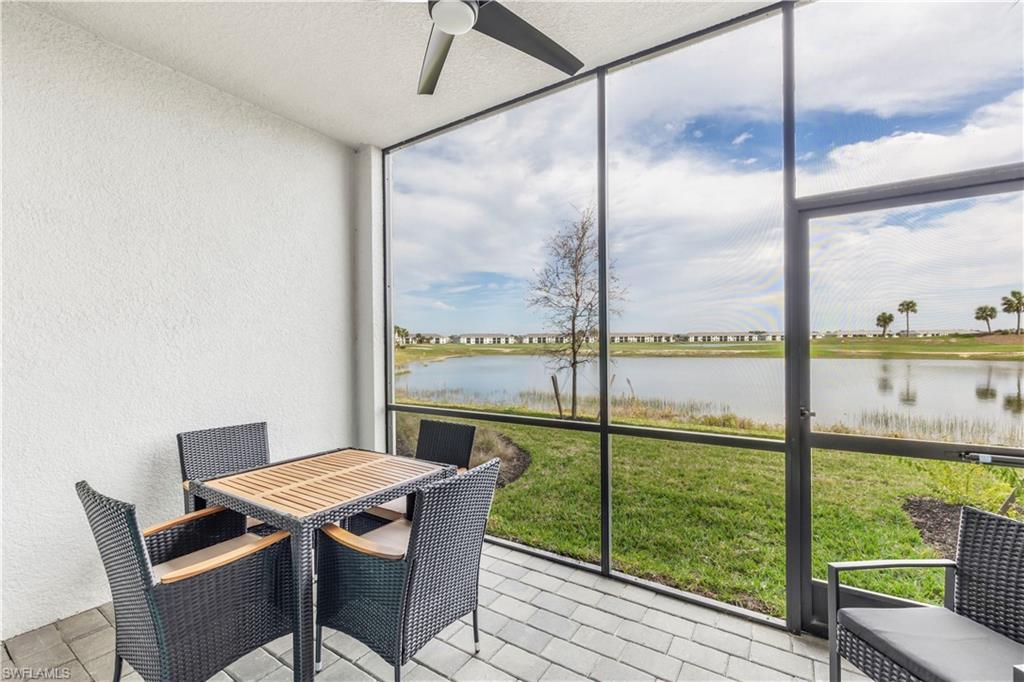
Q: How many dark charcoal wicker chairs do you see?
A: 5